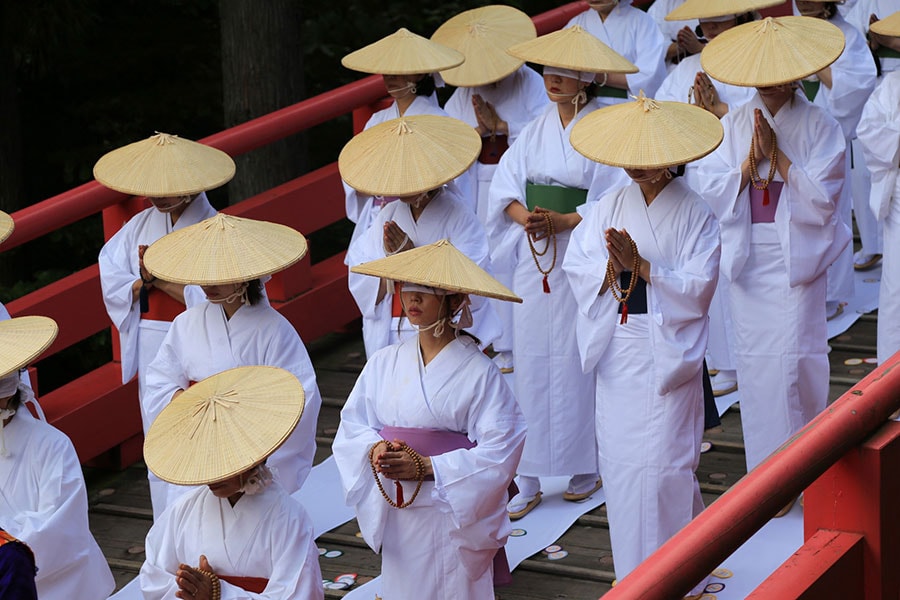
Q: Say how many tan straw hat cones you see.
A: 14